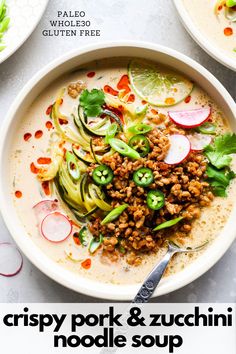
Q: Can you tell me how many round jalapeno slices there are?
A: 4